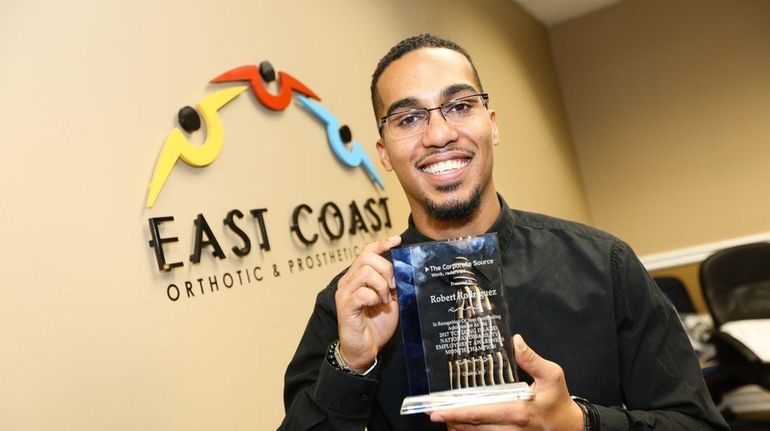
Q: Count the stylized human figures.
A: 3